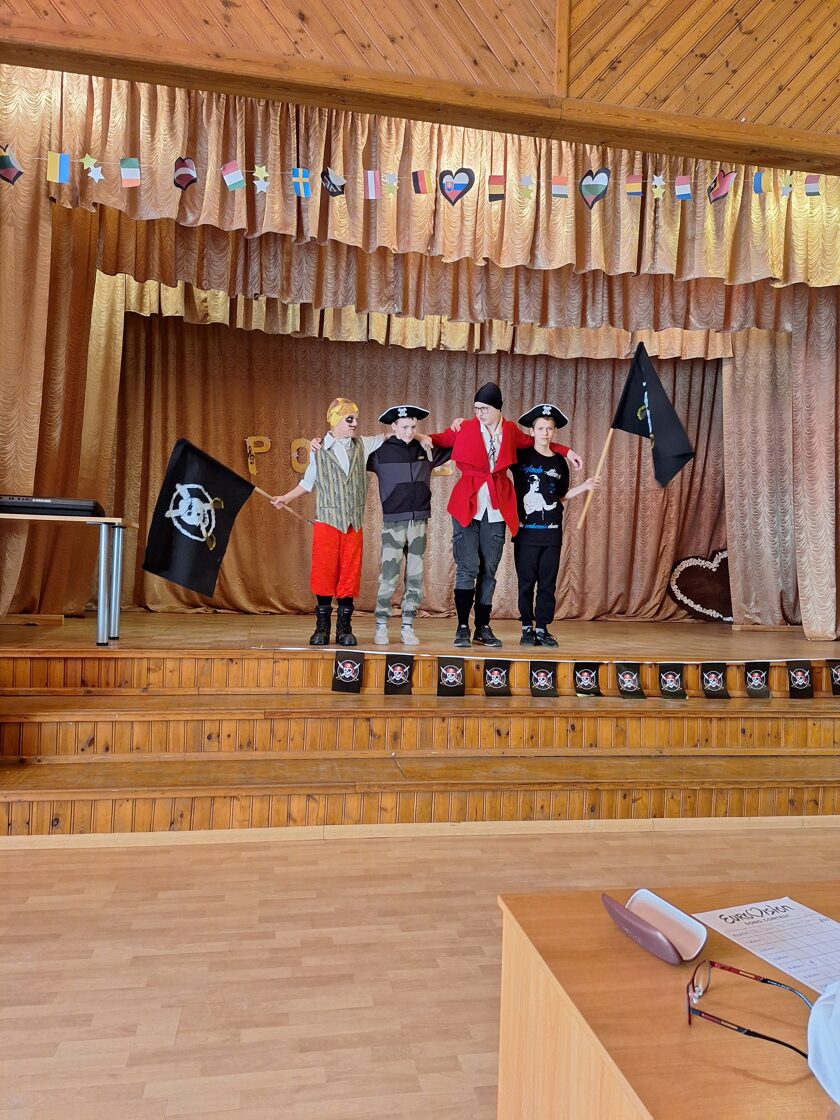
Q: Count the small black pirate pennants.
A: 12